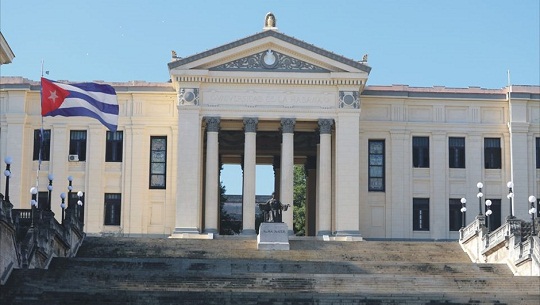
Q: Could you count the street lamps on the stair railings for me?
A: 11